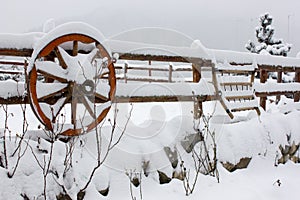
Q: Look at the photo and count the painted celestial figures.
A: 0